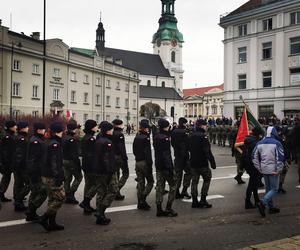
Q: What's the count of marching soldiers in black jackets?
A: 12